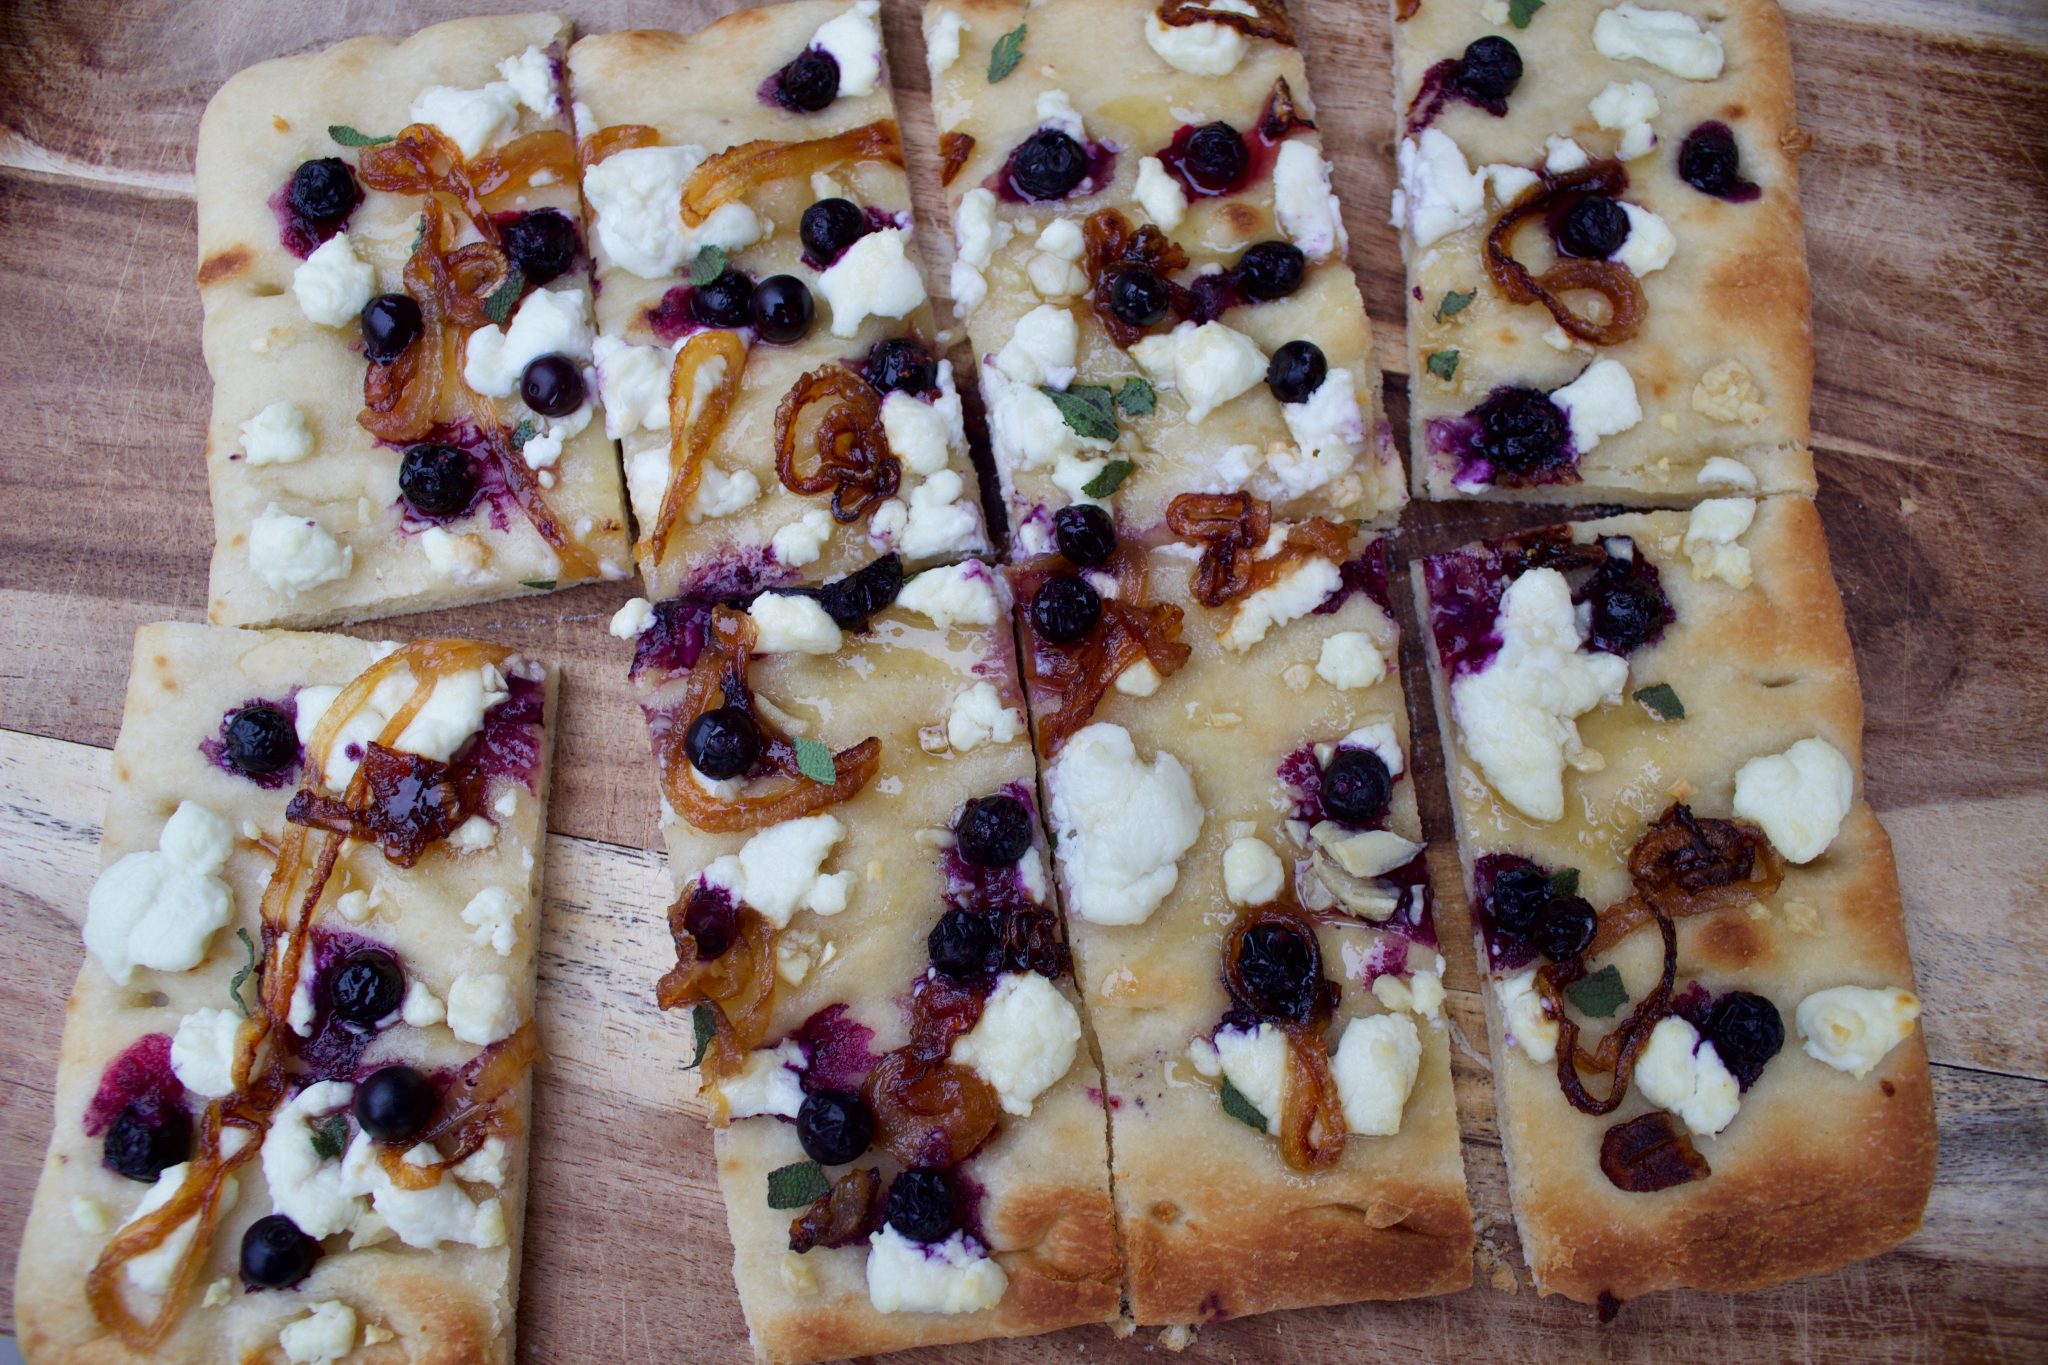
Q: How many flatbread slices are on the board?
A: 8